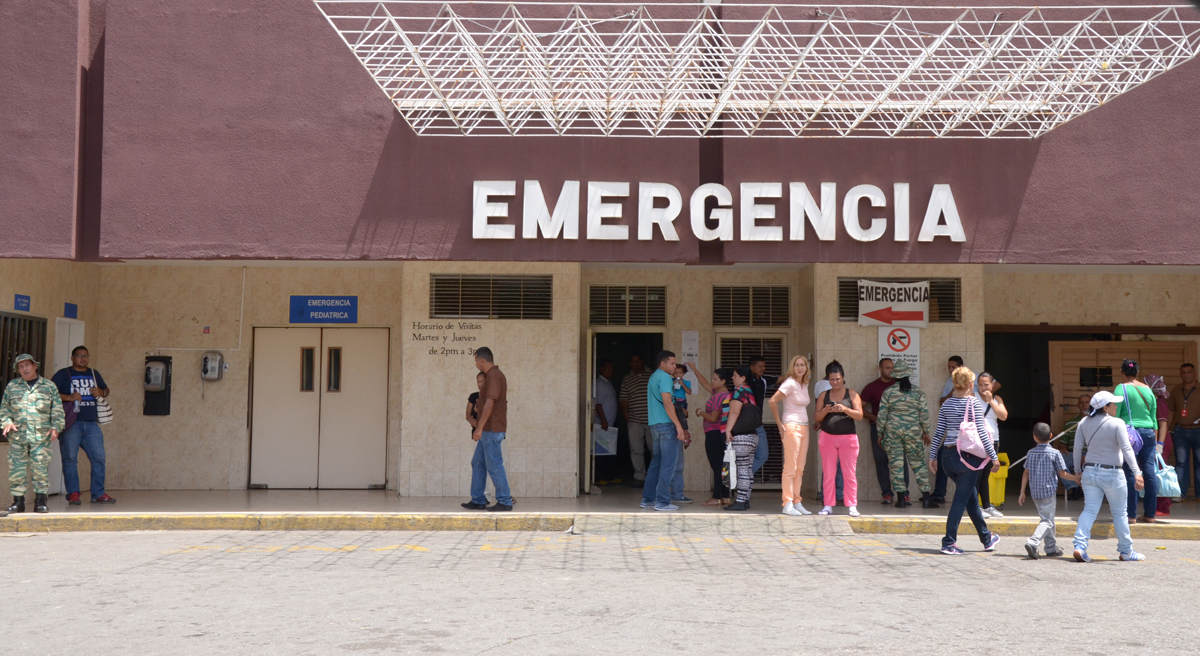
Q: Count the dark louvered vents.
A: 4